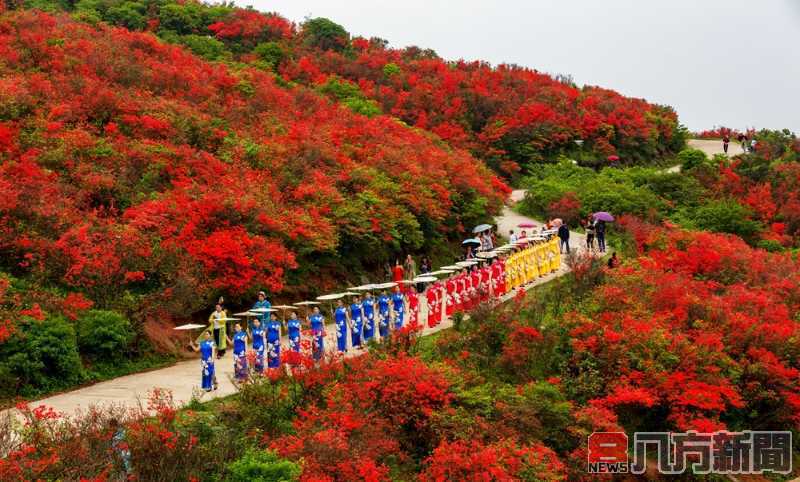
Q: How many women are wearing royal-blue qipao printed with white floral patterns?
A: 11